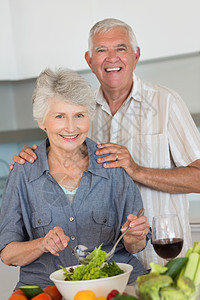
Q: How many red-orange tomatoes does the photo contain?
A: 4